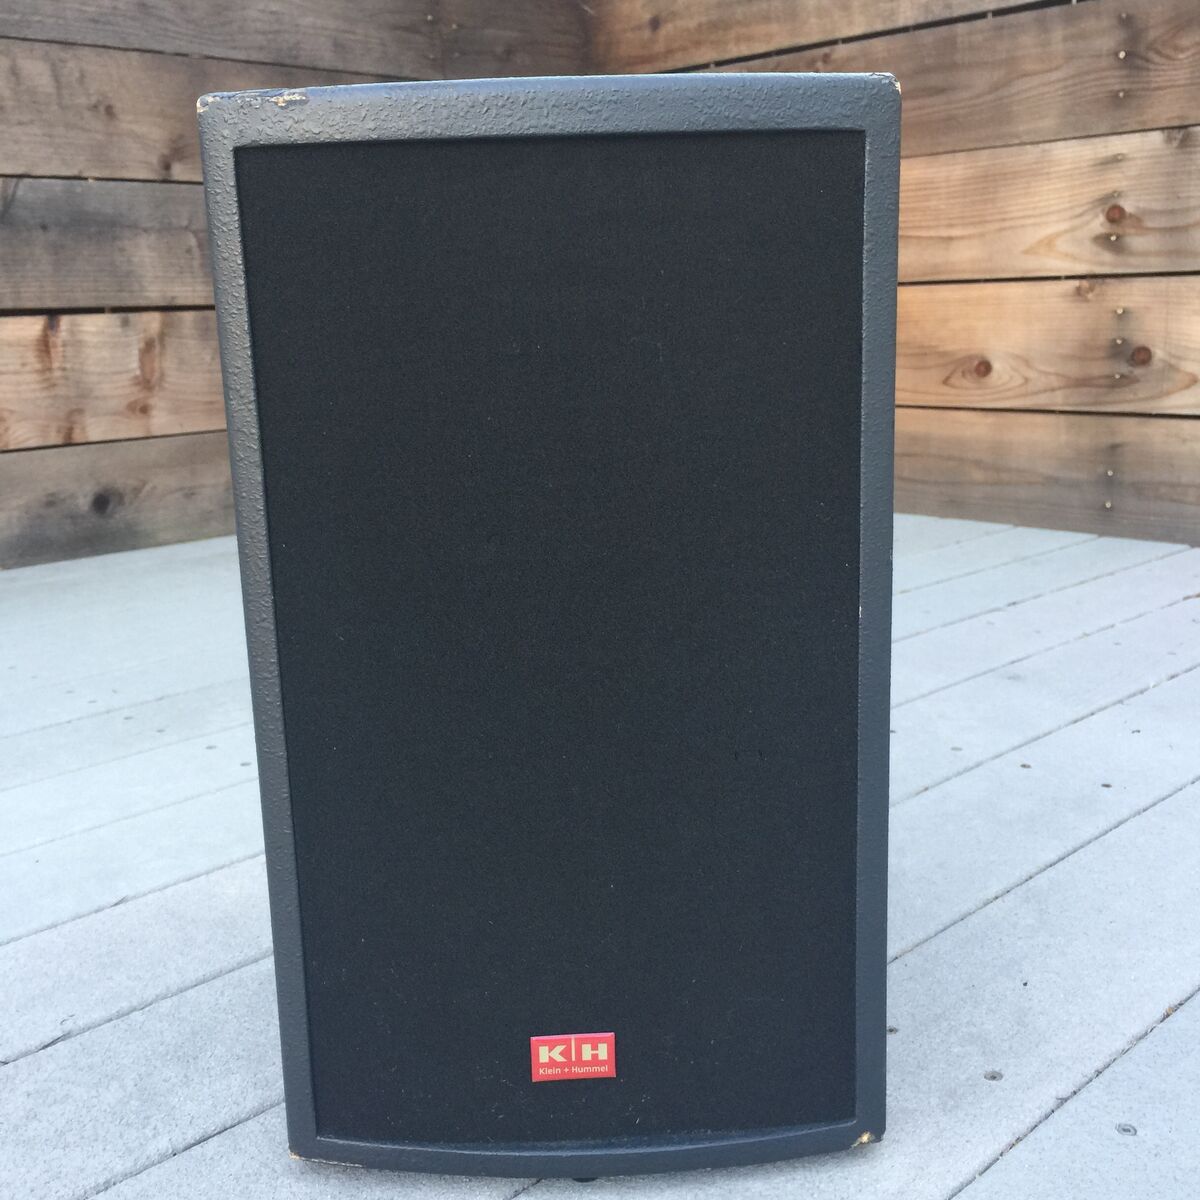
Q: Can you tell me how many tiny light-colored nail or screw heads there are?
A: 15